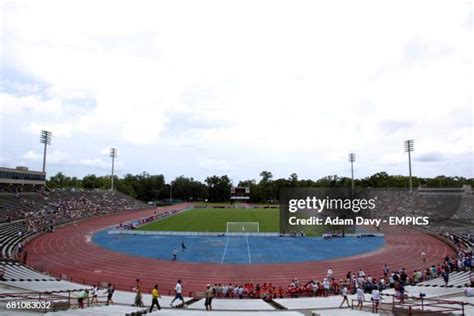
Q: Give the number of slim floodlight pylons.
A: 4